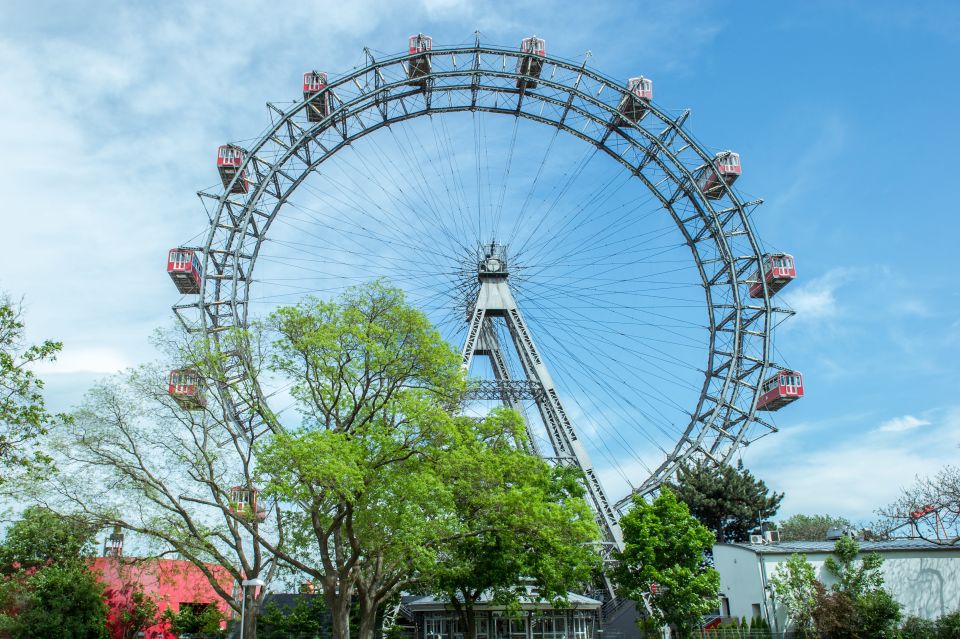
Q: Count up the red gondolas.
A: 11